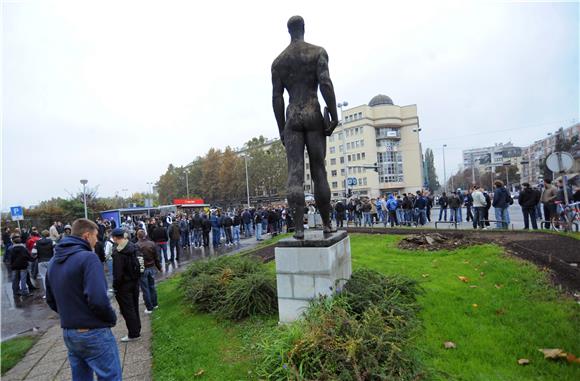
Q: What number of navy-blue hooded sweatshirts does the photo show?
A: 1